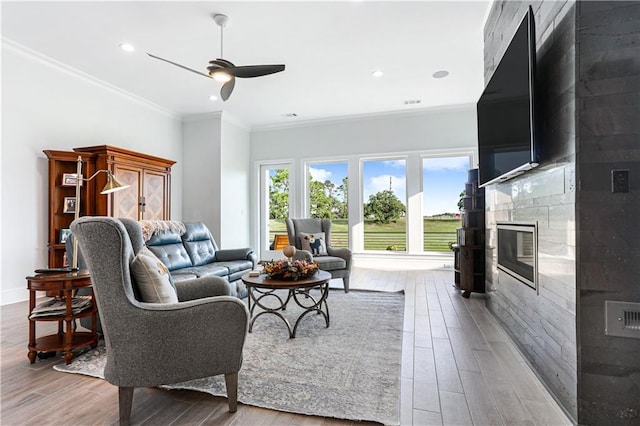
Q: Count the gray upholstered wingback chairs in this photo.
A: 2